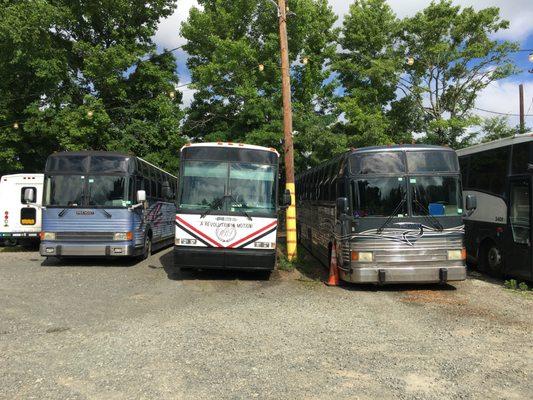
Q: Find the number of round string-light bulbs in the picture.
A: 7